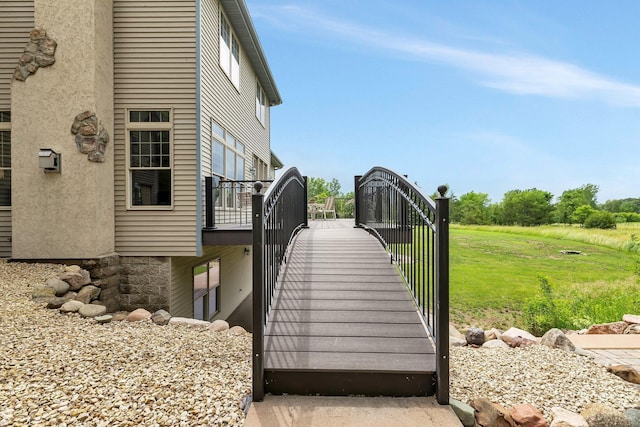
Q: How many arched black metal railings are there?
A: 2